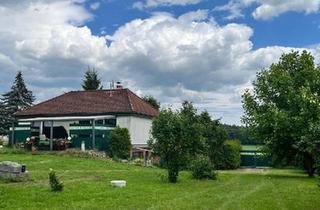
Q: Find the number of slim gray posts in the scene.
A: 3